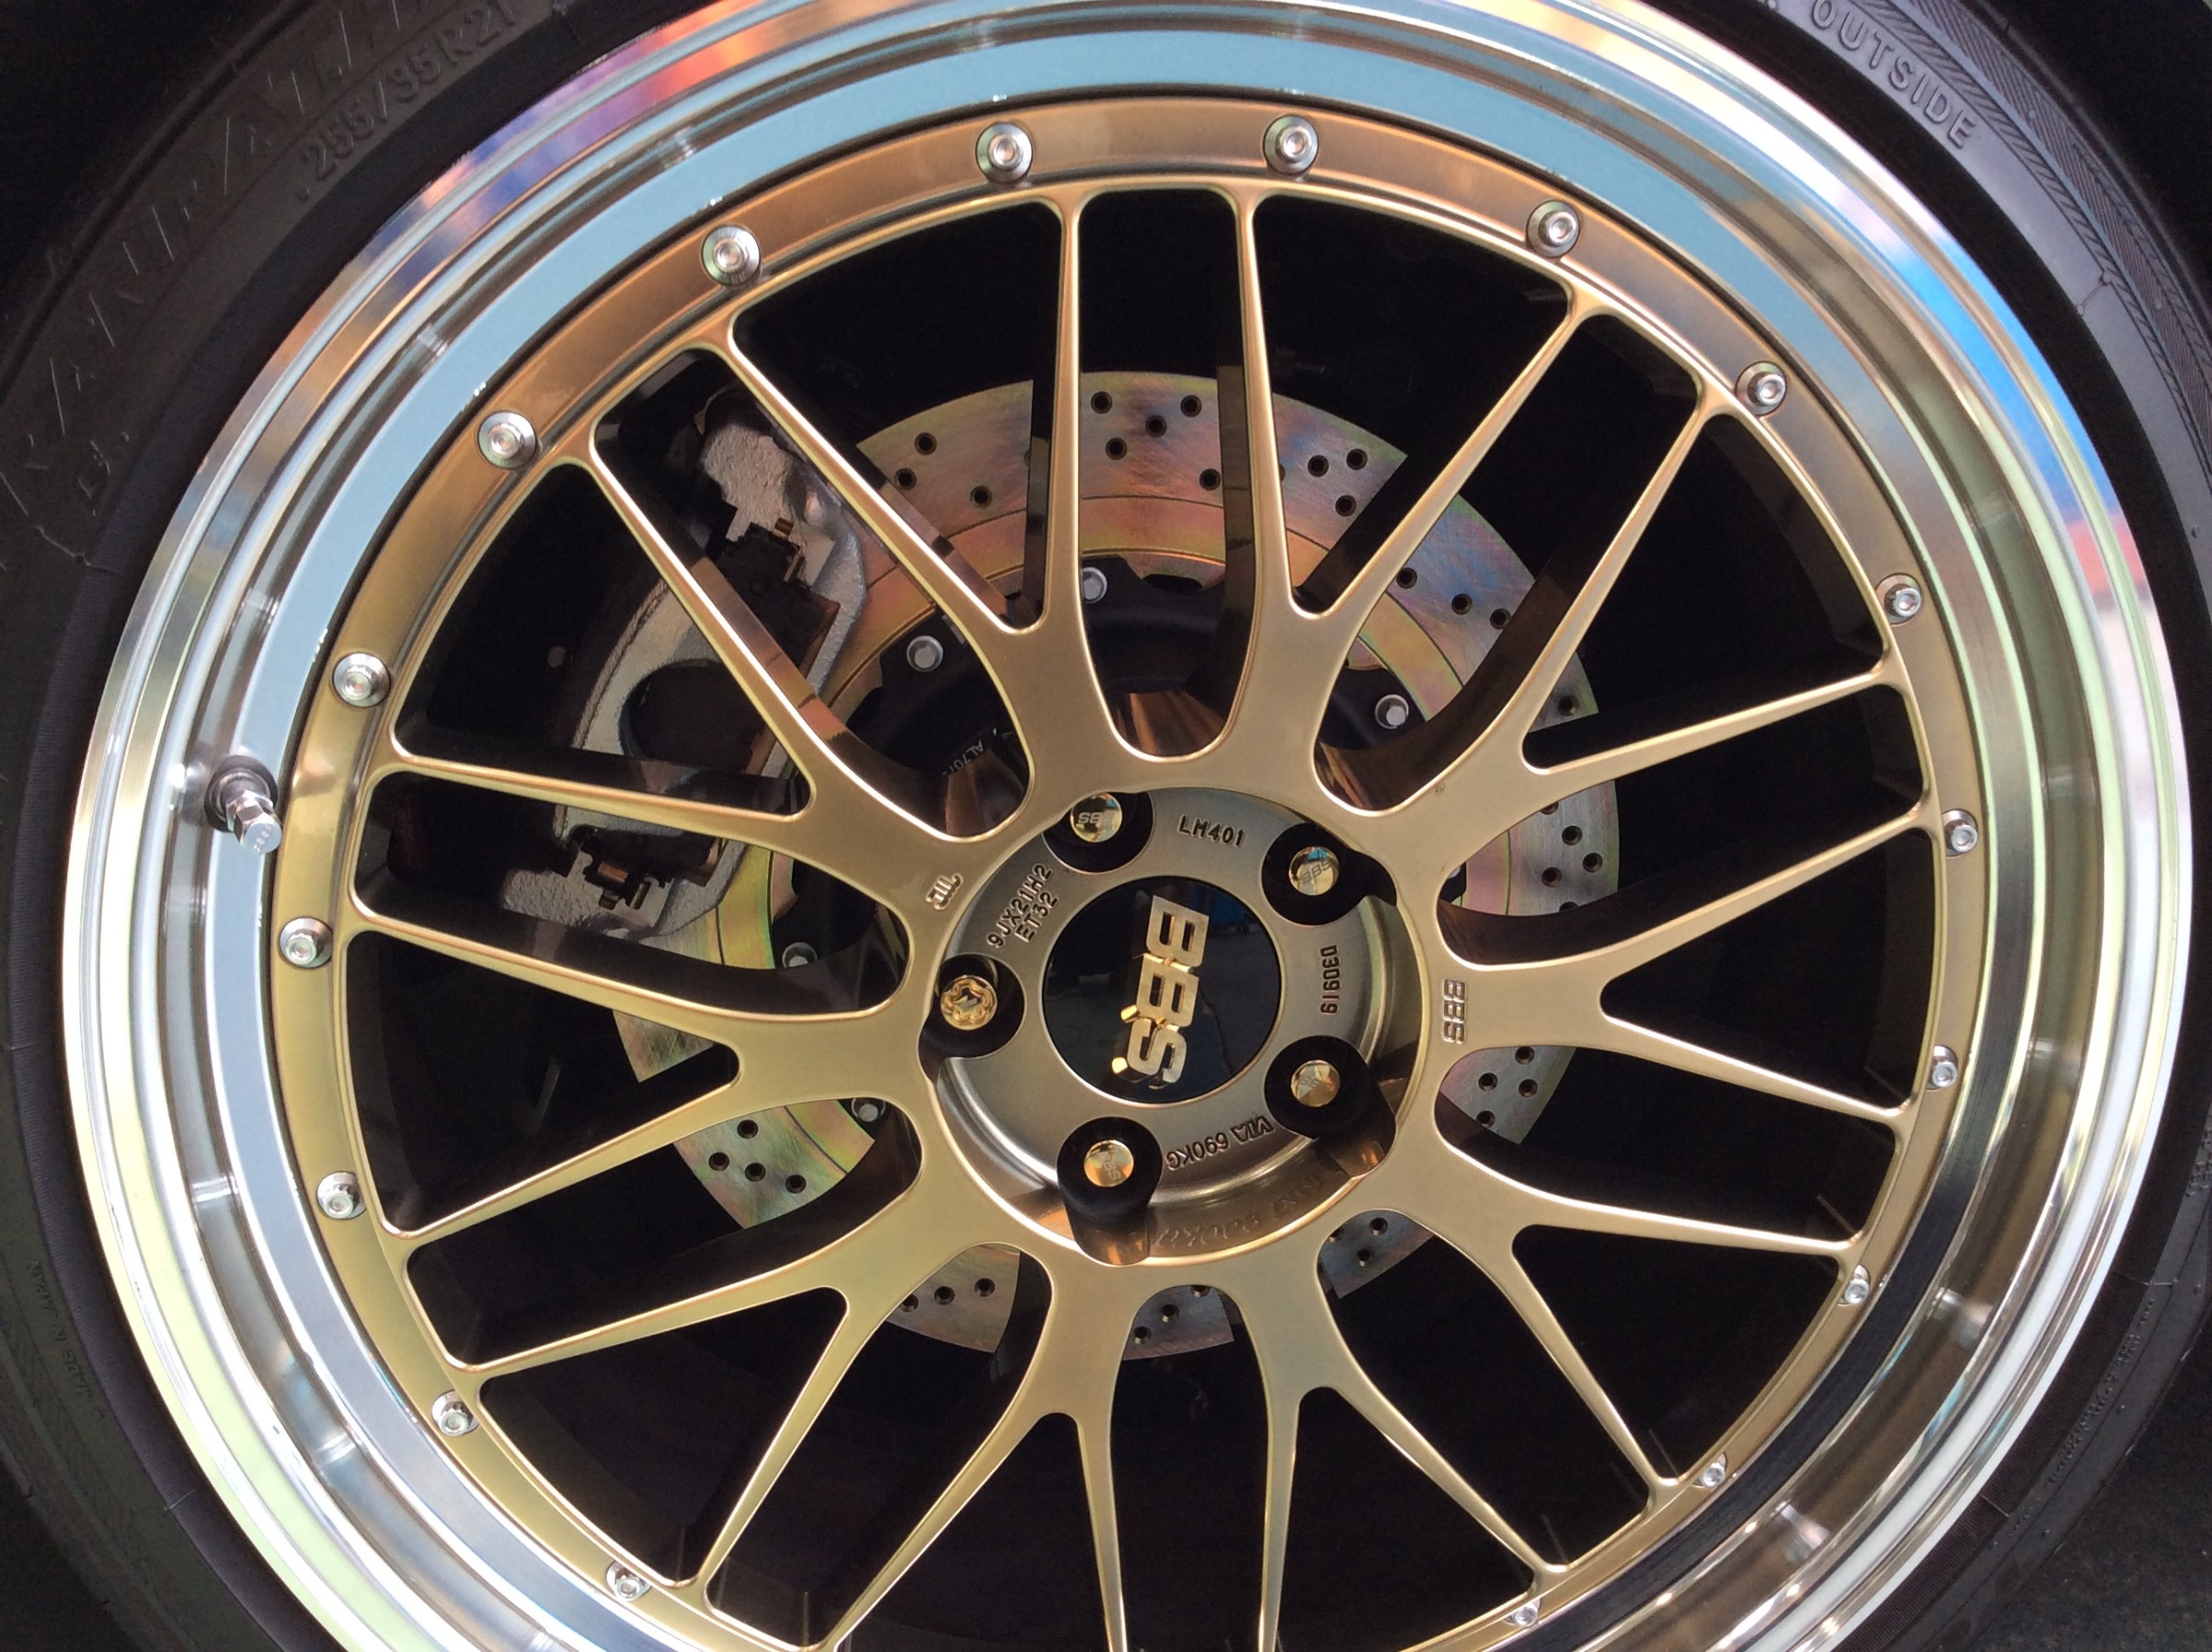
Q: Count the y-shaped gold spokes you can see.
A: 10